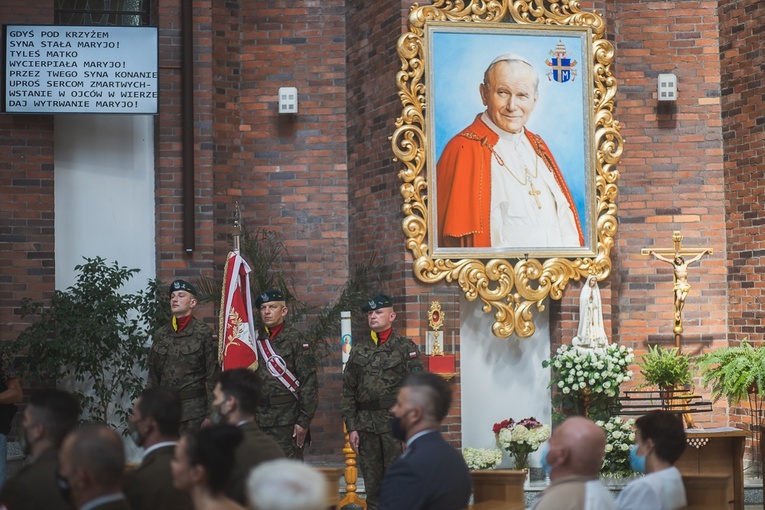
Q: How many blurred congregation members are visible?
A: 9